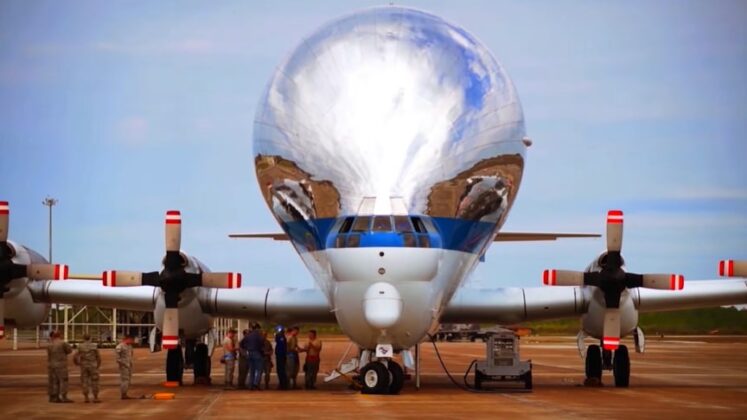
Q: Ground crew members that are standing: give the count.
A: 10